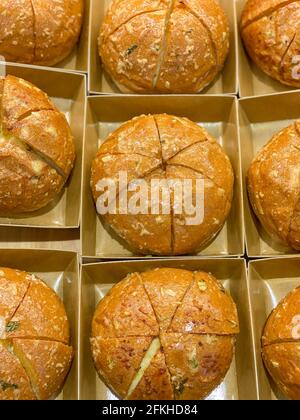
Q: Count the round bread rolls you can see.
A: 9